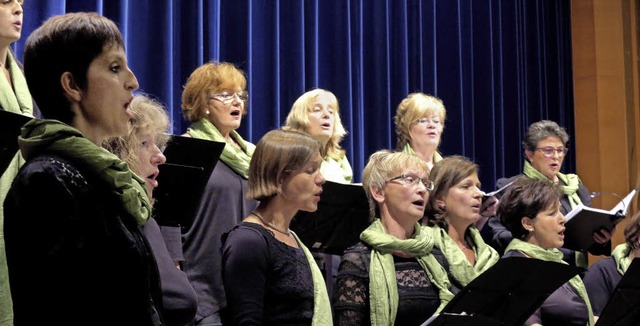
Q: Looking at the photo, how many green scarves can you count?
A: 11